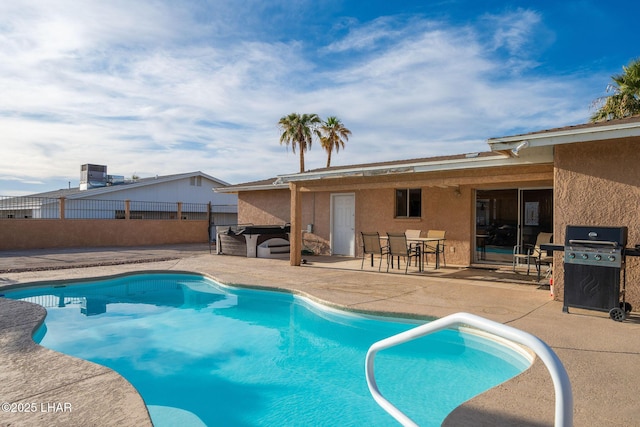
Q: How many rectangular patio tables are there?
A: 1